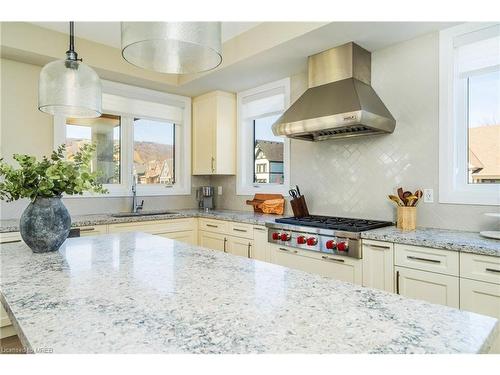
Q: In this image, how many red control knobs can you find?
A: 6